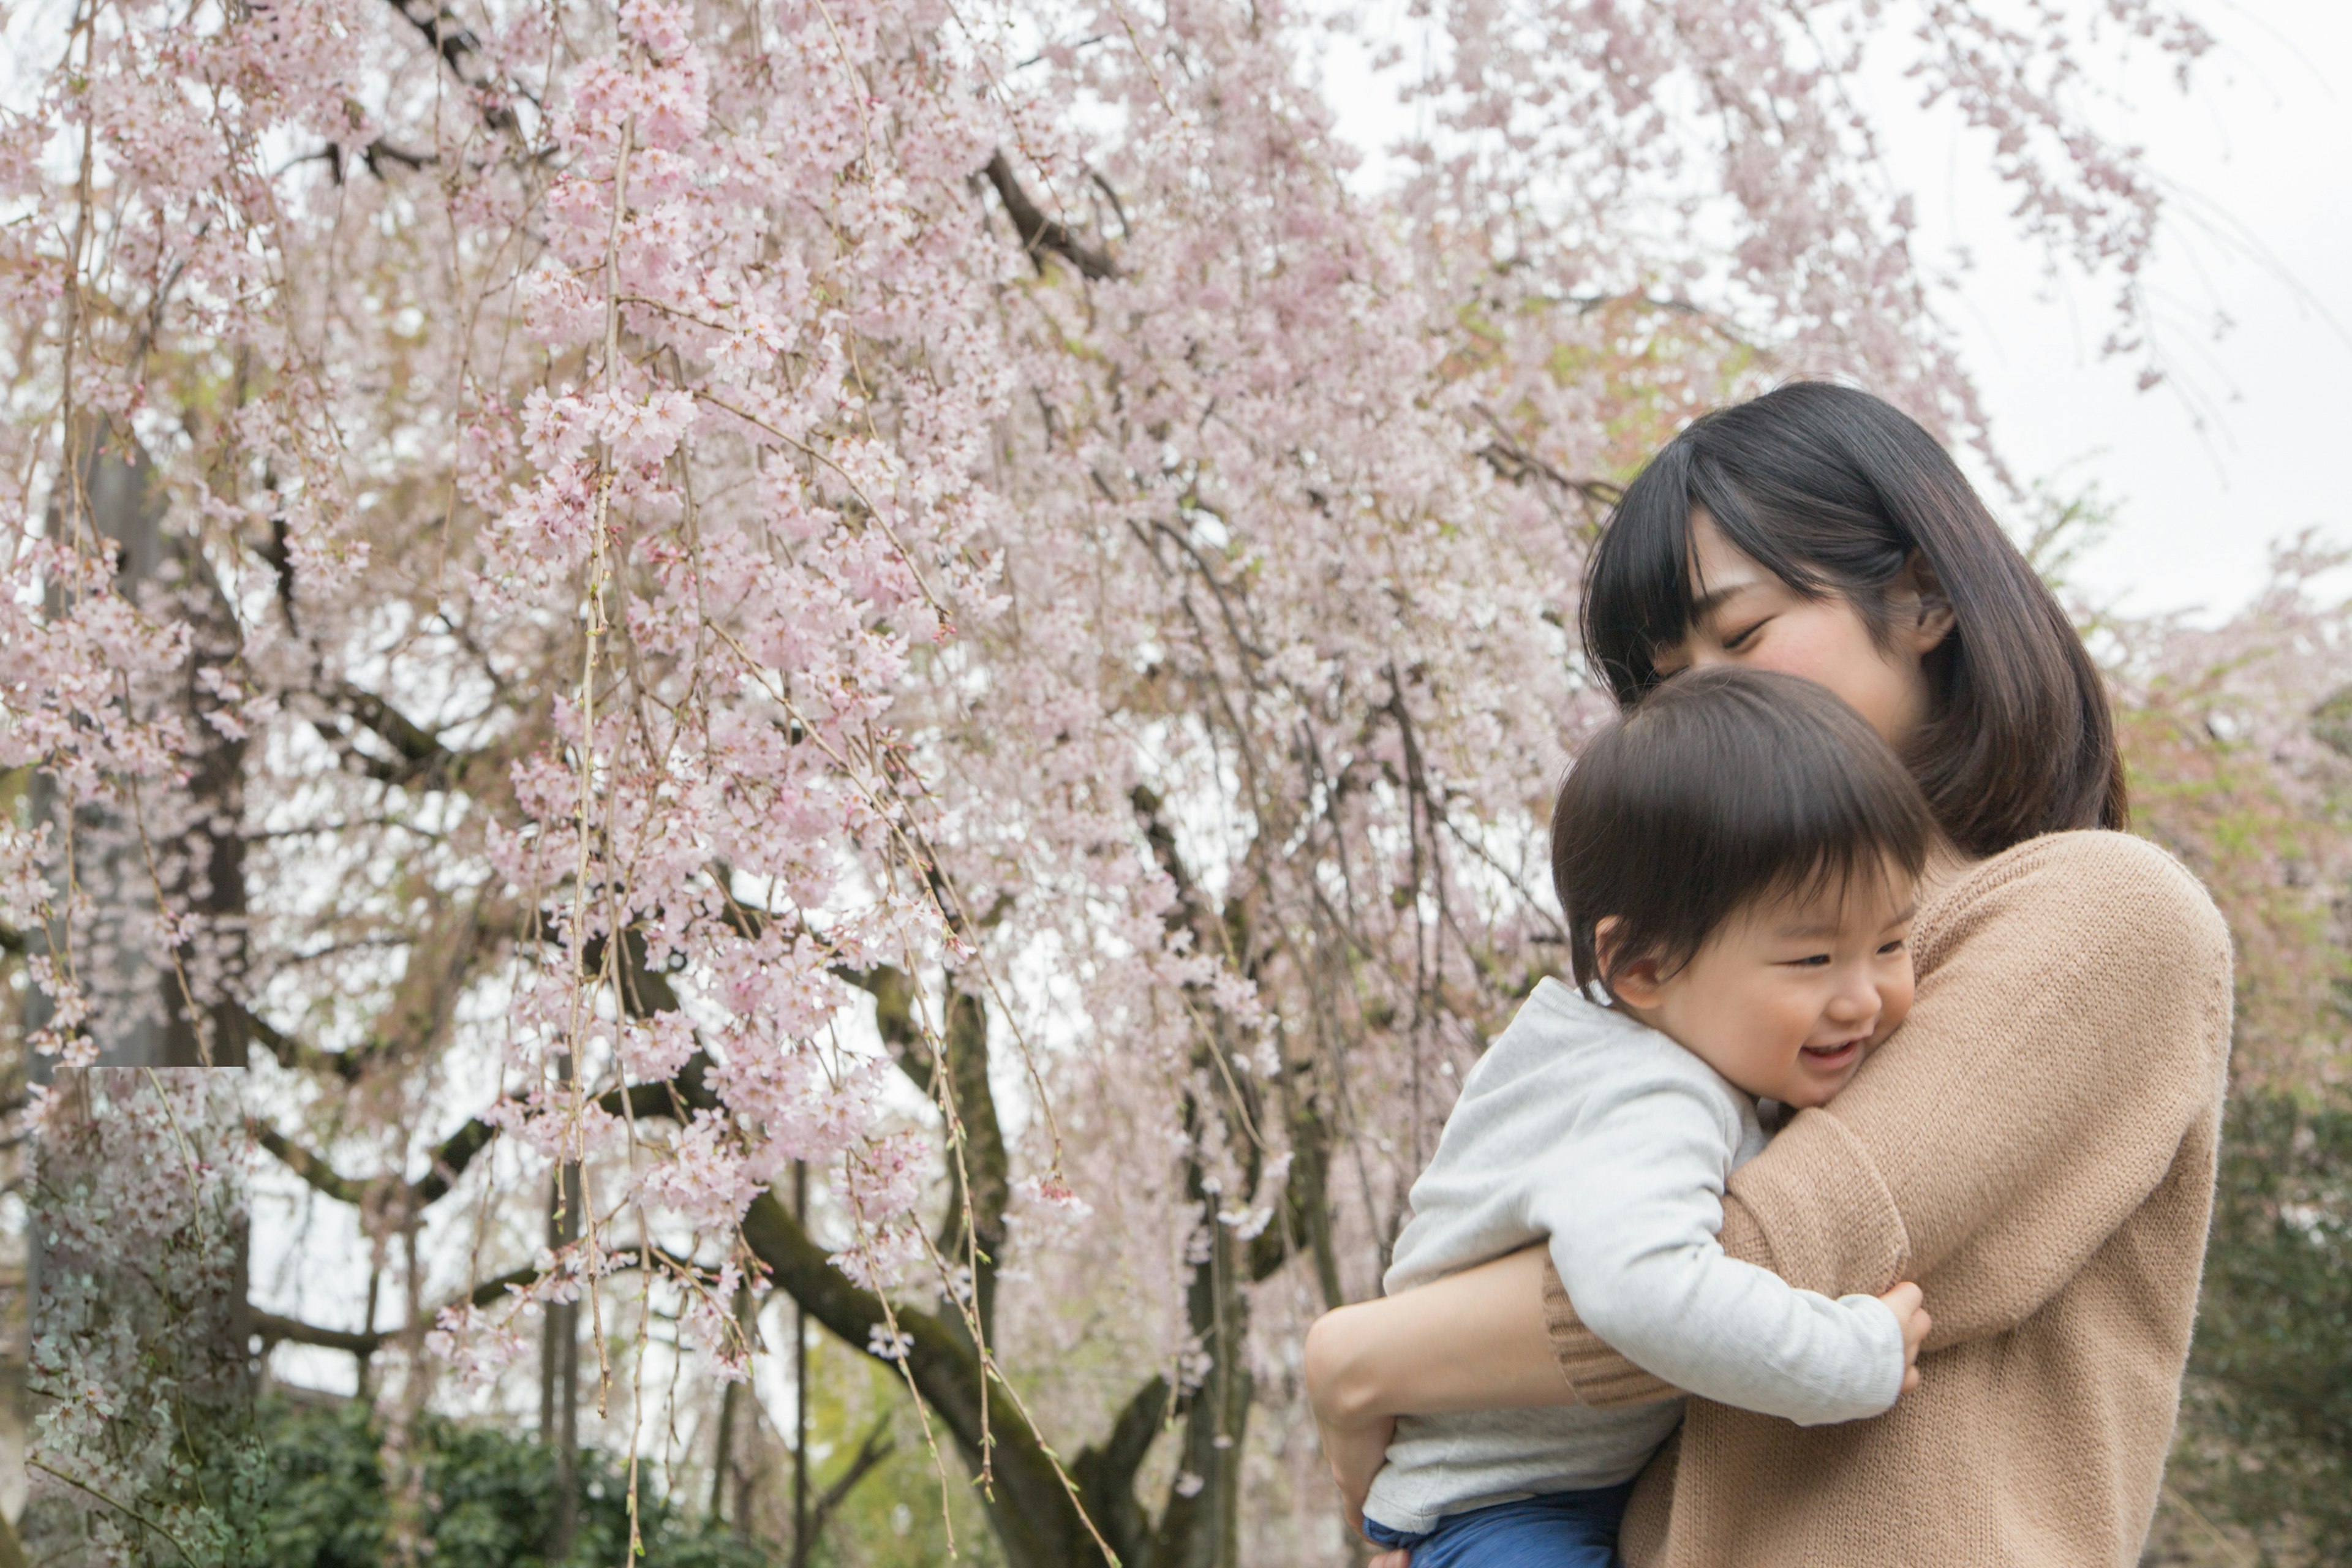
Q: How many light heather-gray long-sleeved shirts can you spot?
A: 1